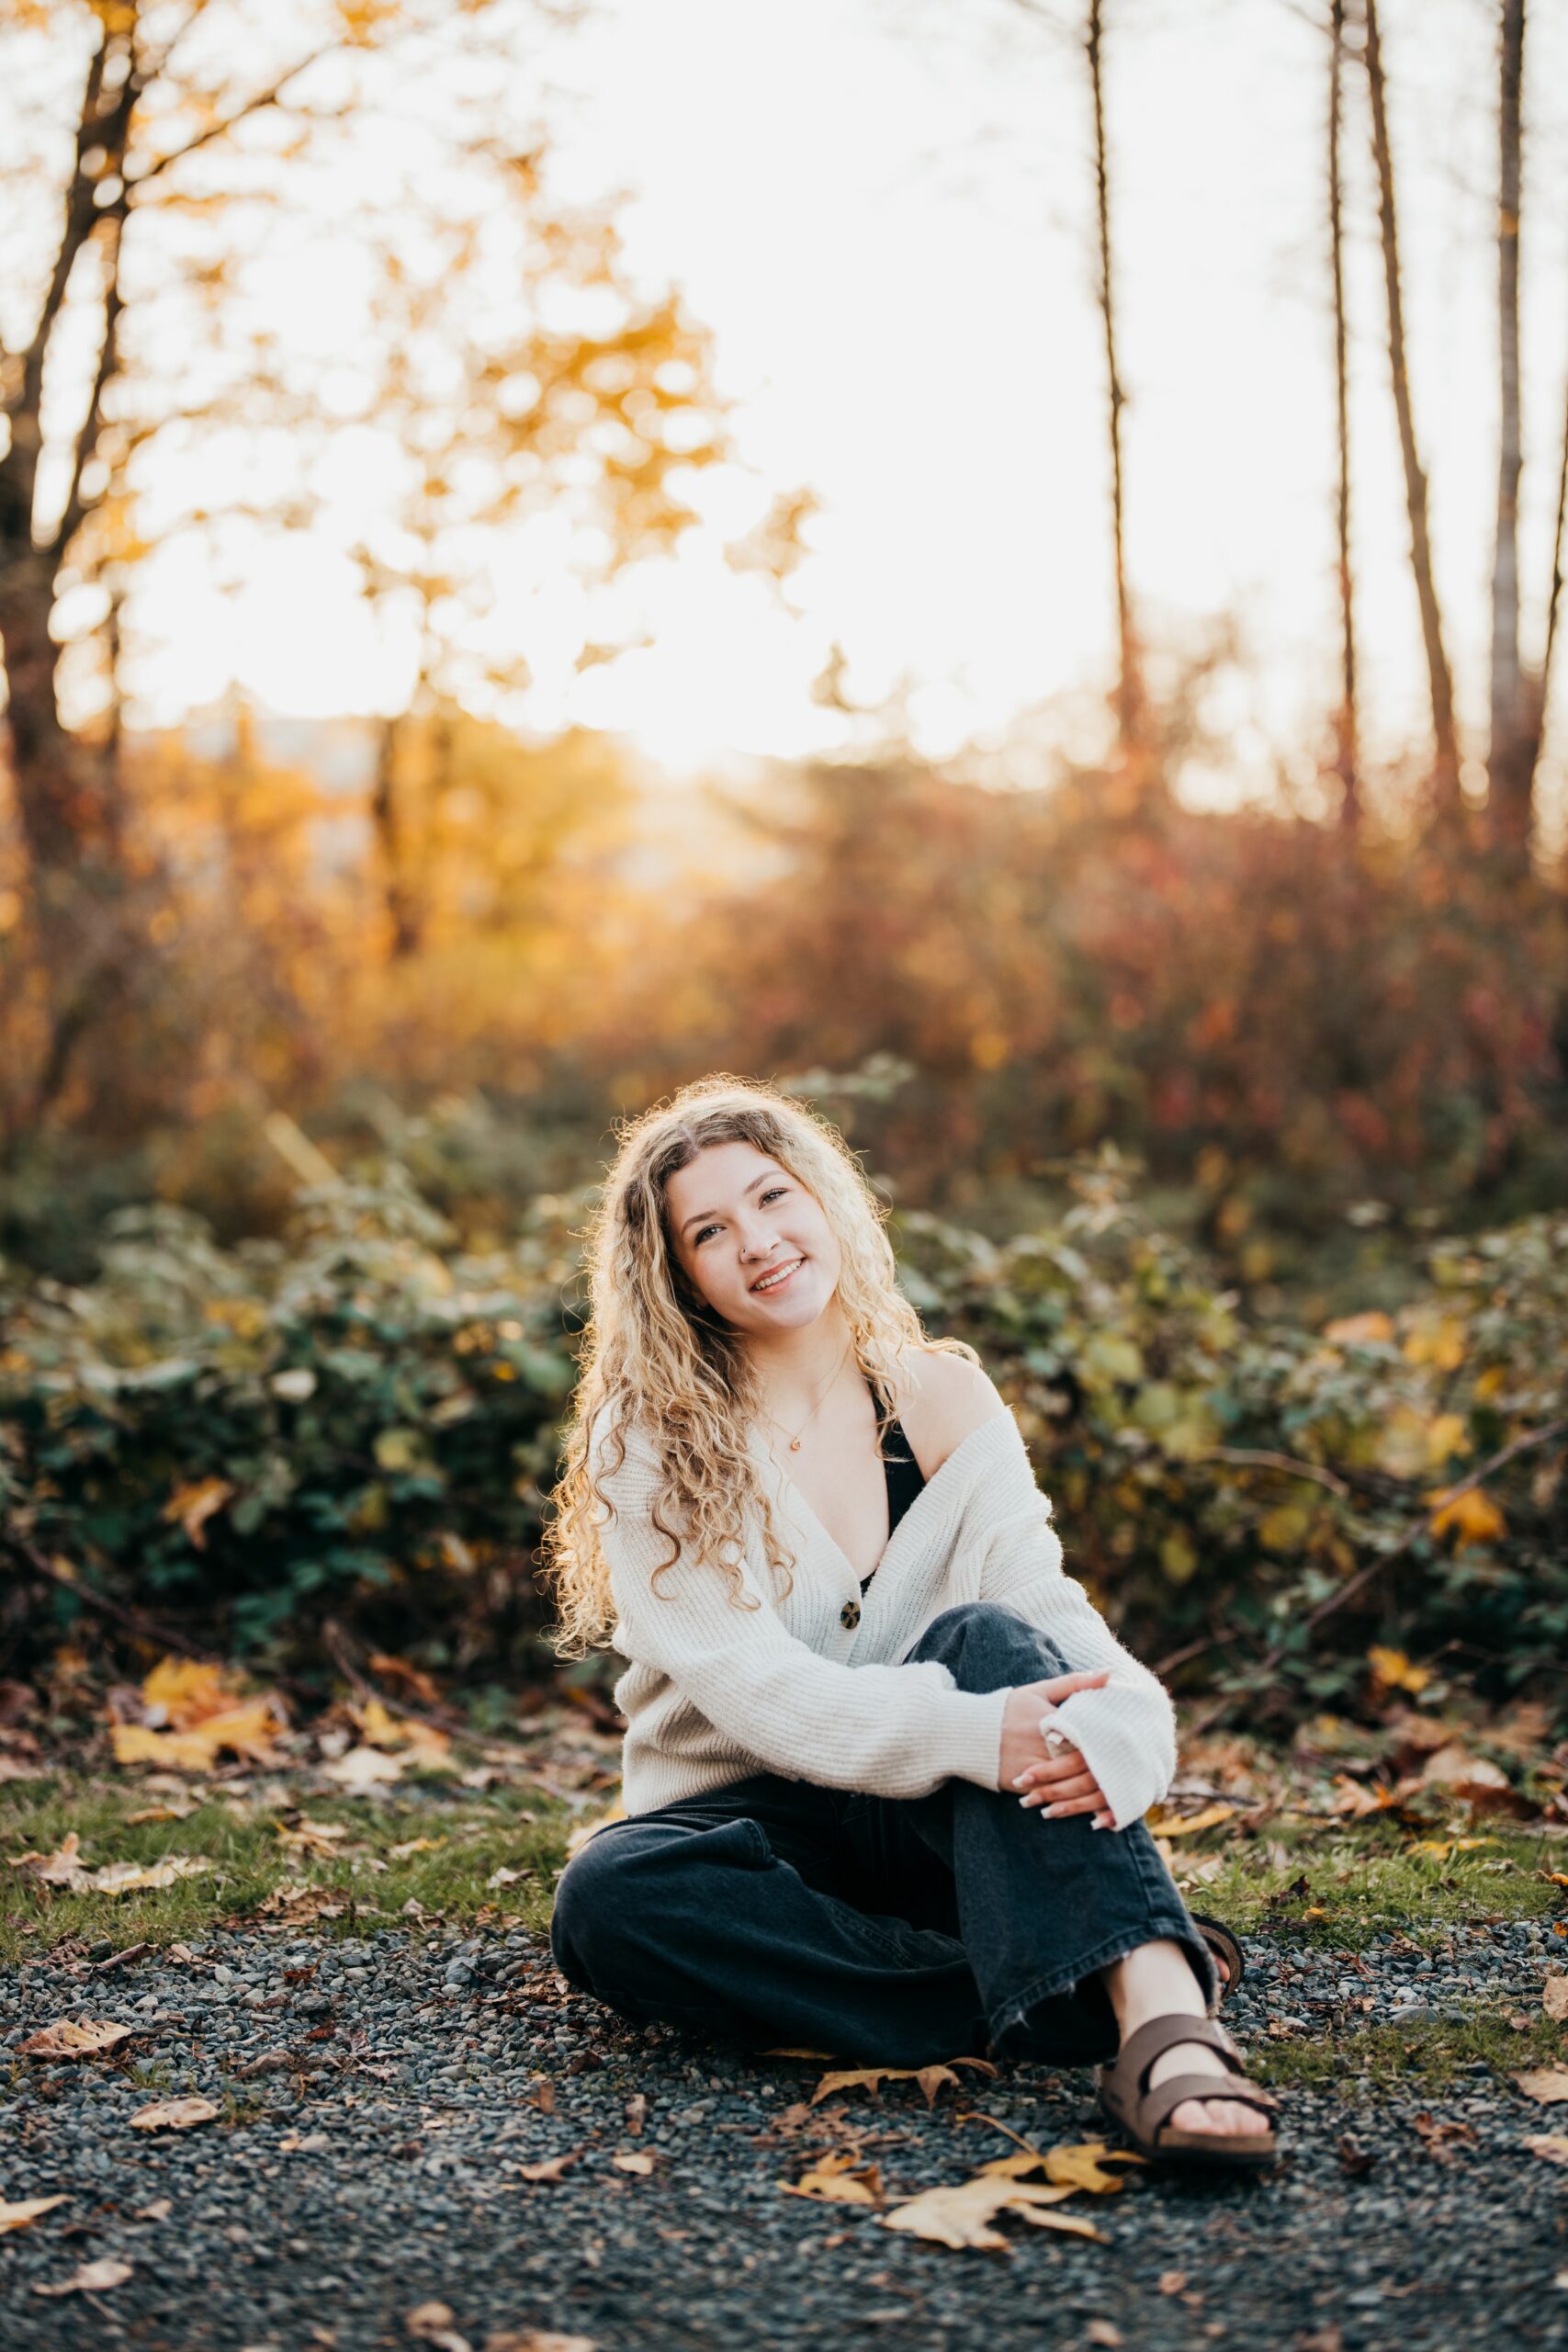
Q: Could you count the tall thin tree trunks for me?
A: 4